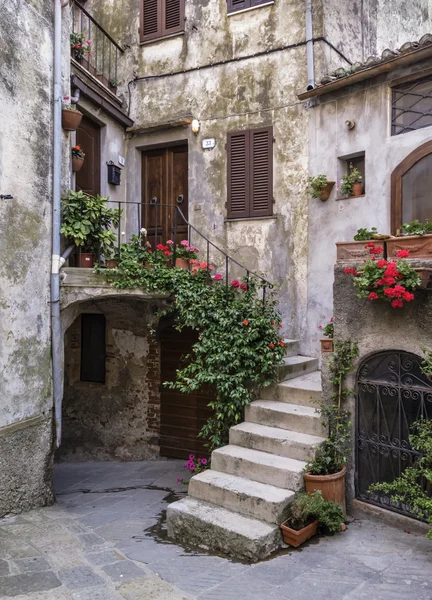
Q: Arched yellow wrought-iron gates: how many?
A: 0